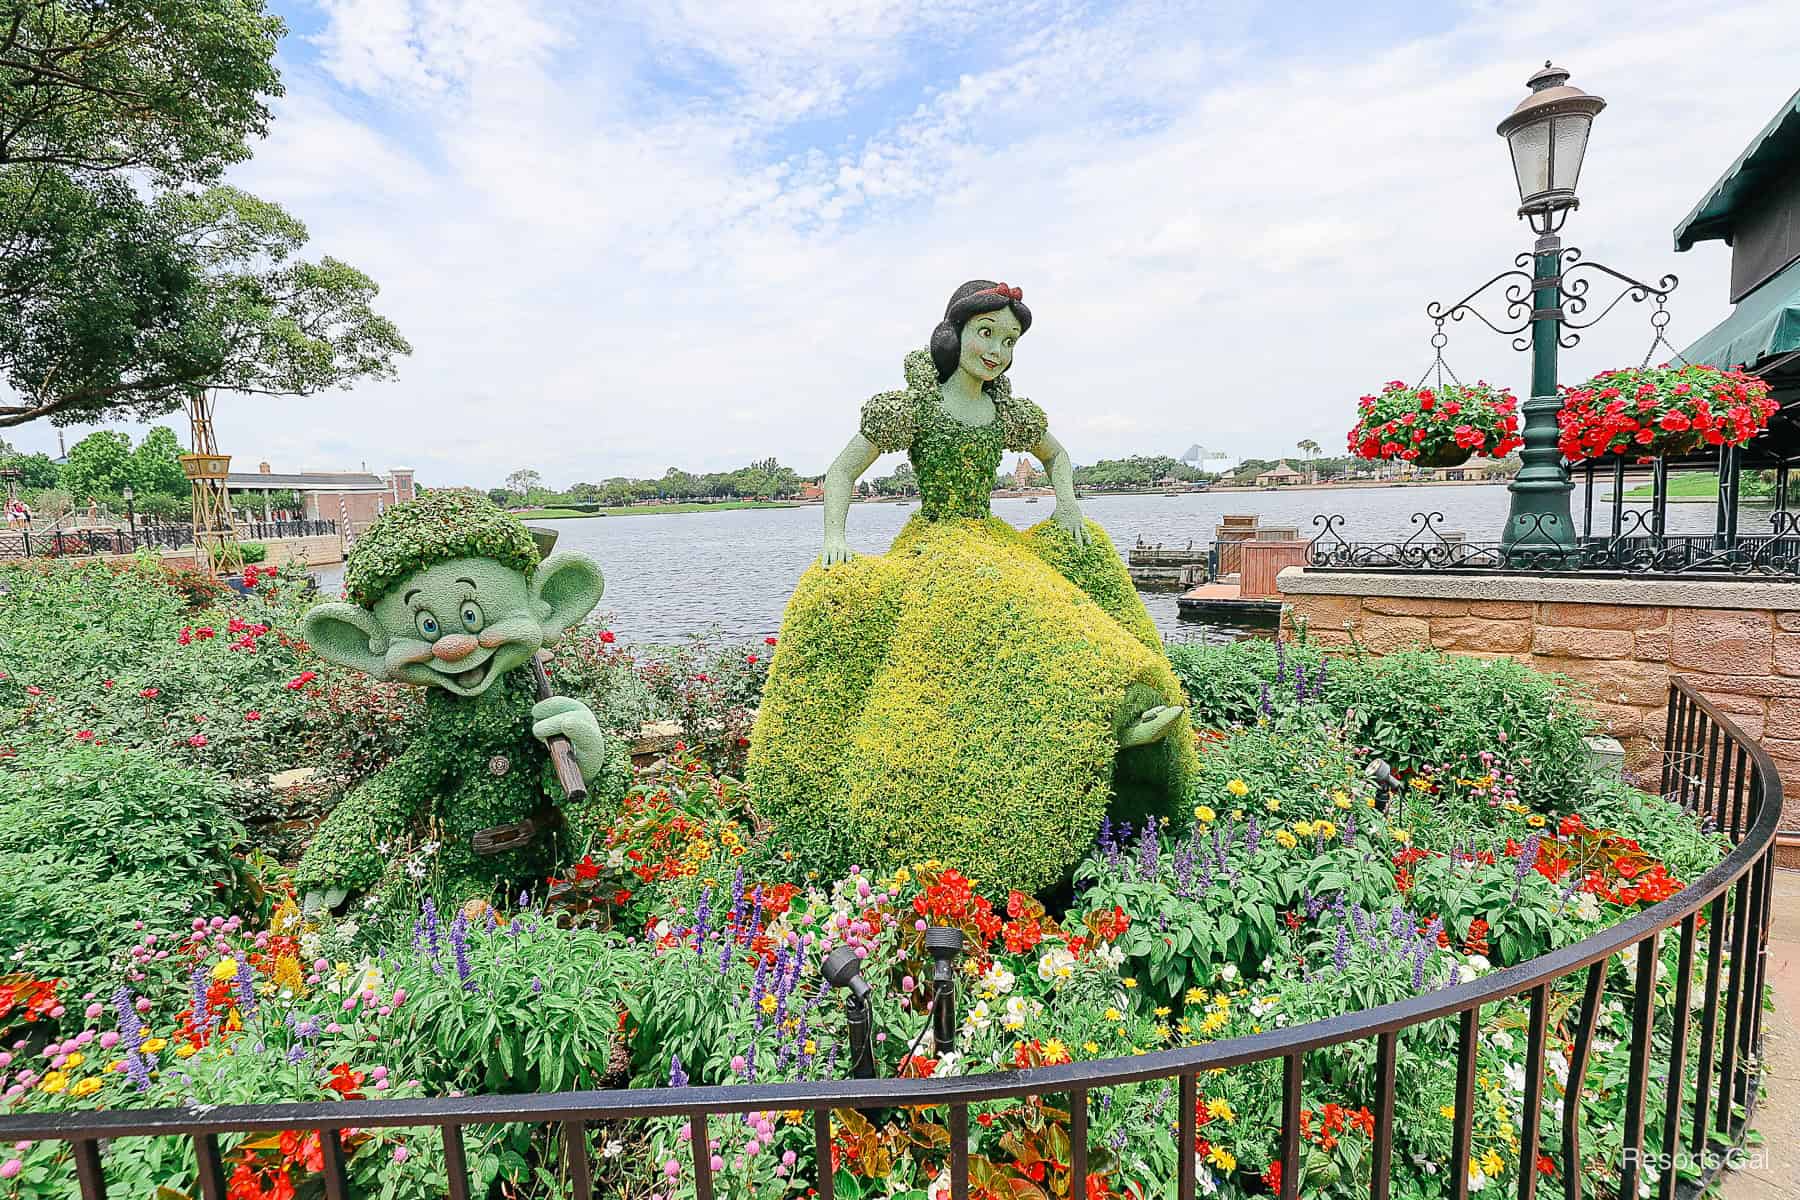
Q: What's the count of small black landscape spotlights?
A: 3